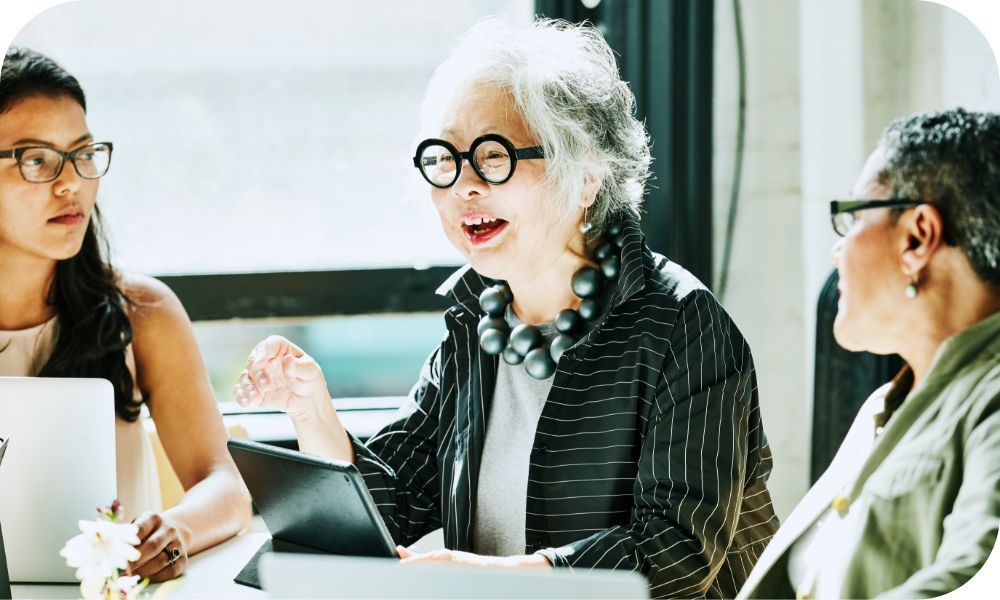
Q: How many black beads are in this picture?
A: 15